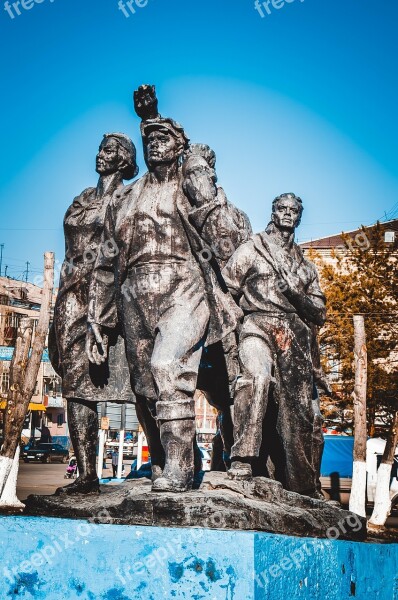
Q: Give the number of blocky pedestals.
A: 1